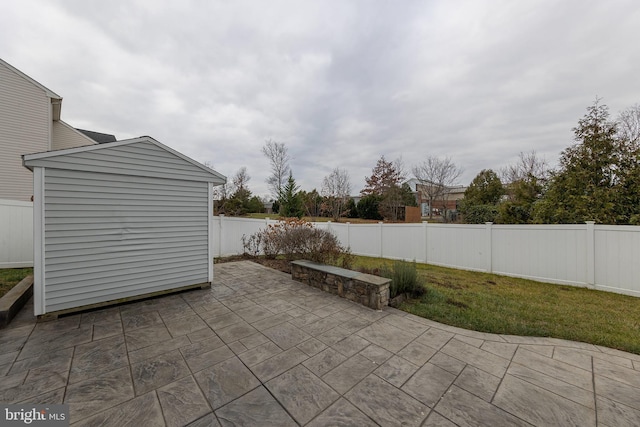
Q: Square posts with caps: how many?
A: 8